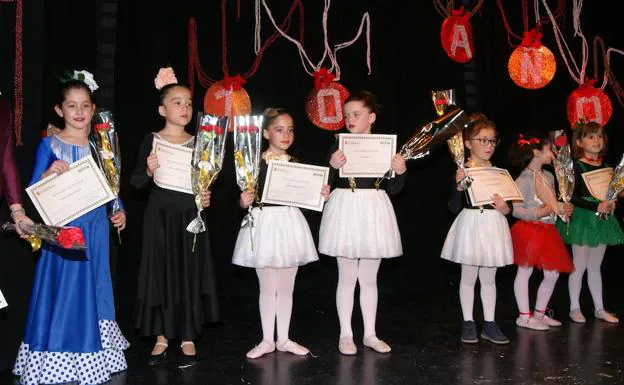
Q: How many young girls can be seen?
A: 7